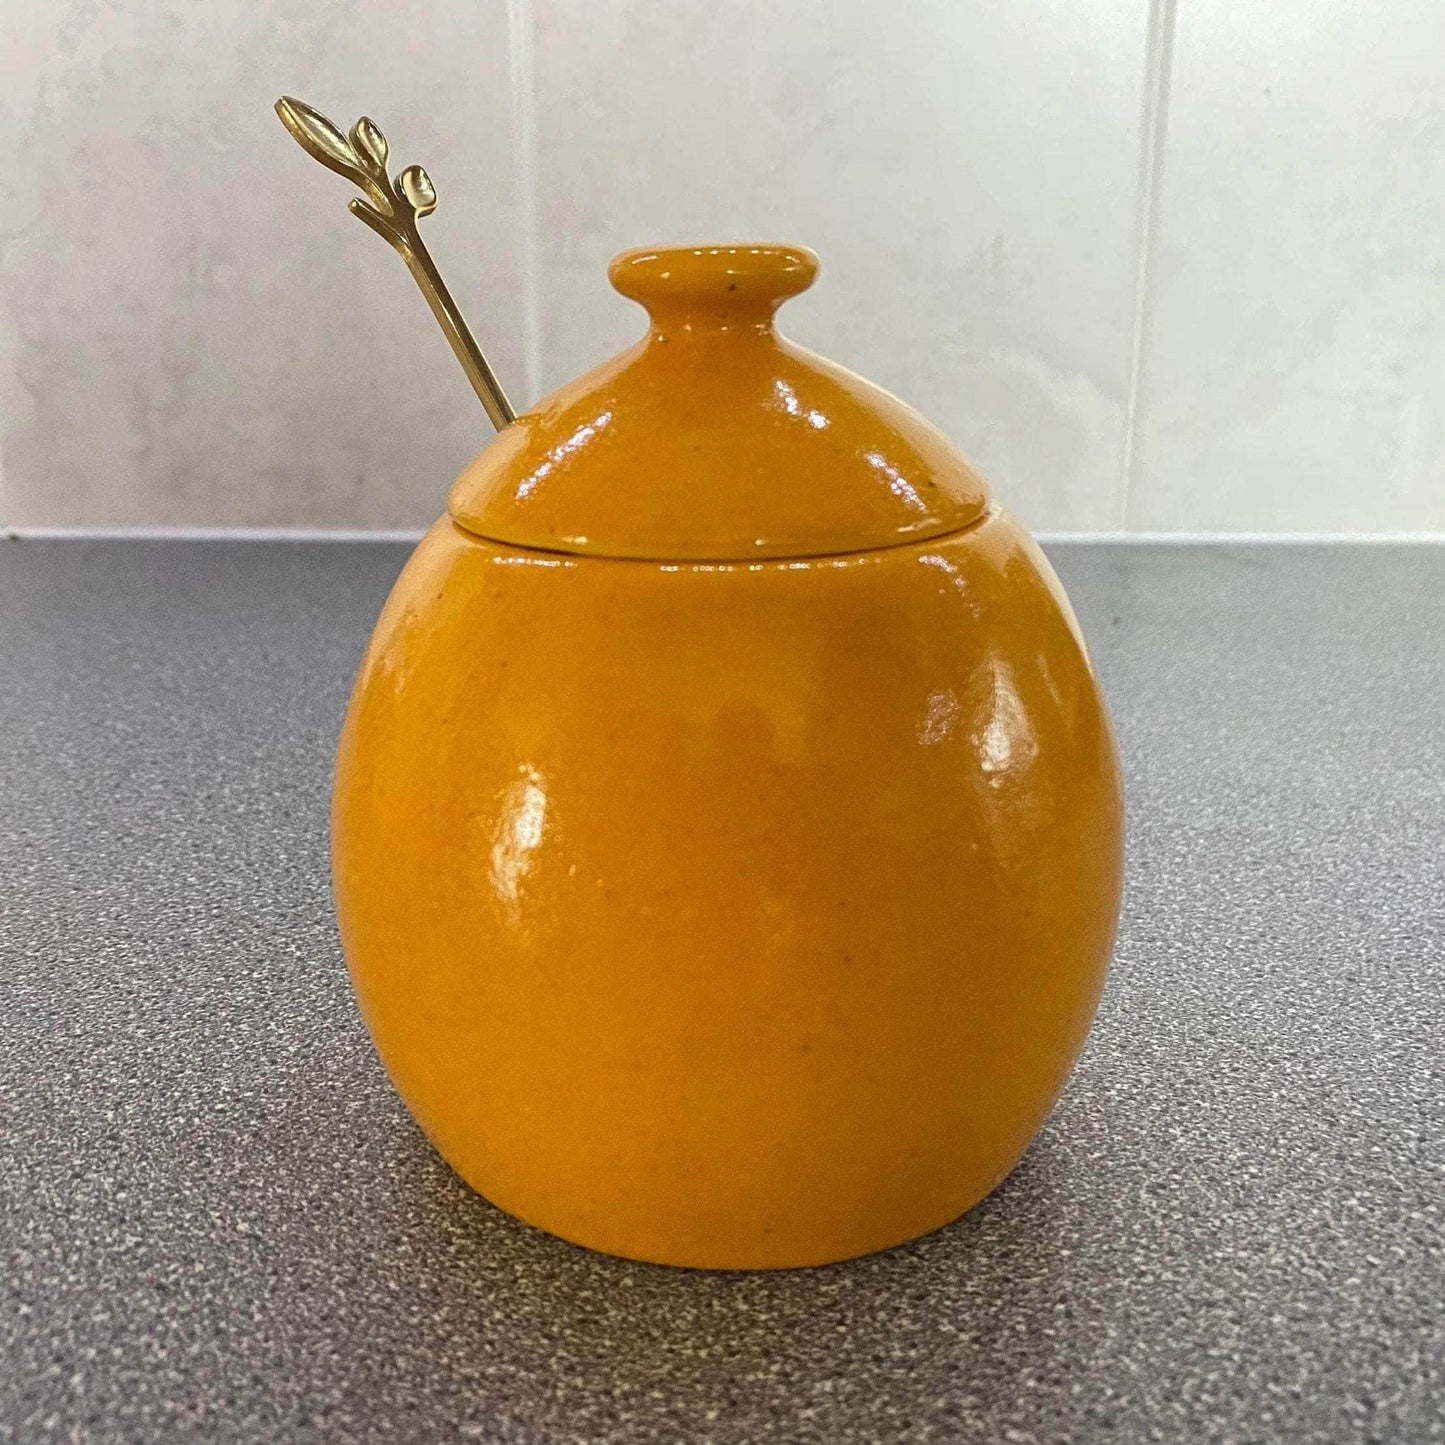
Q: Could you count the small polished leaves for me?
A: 3